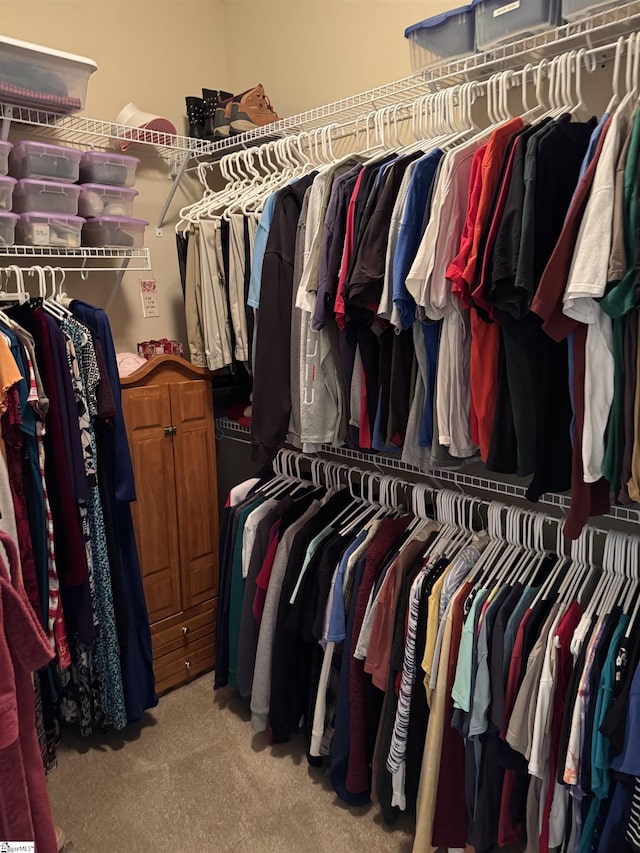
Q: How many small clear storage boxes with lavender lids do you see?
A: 9